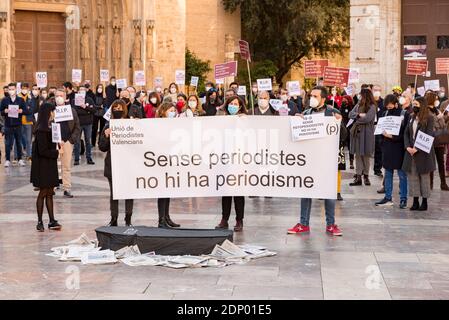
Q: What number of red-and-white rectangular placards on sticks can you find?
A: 6